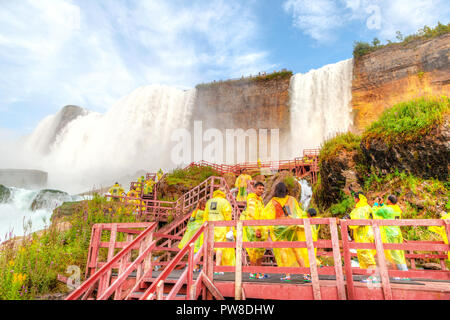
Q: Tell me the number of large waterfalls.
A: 2